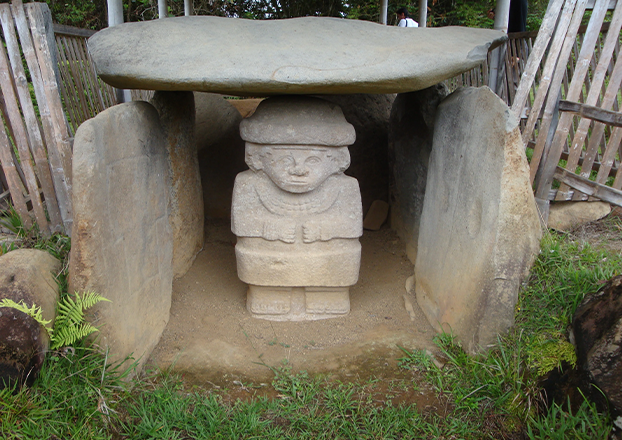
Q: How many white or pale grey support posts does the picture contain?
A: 6